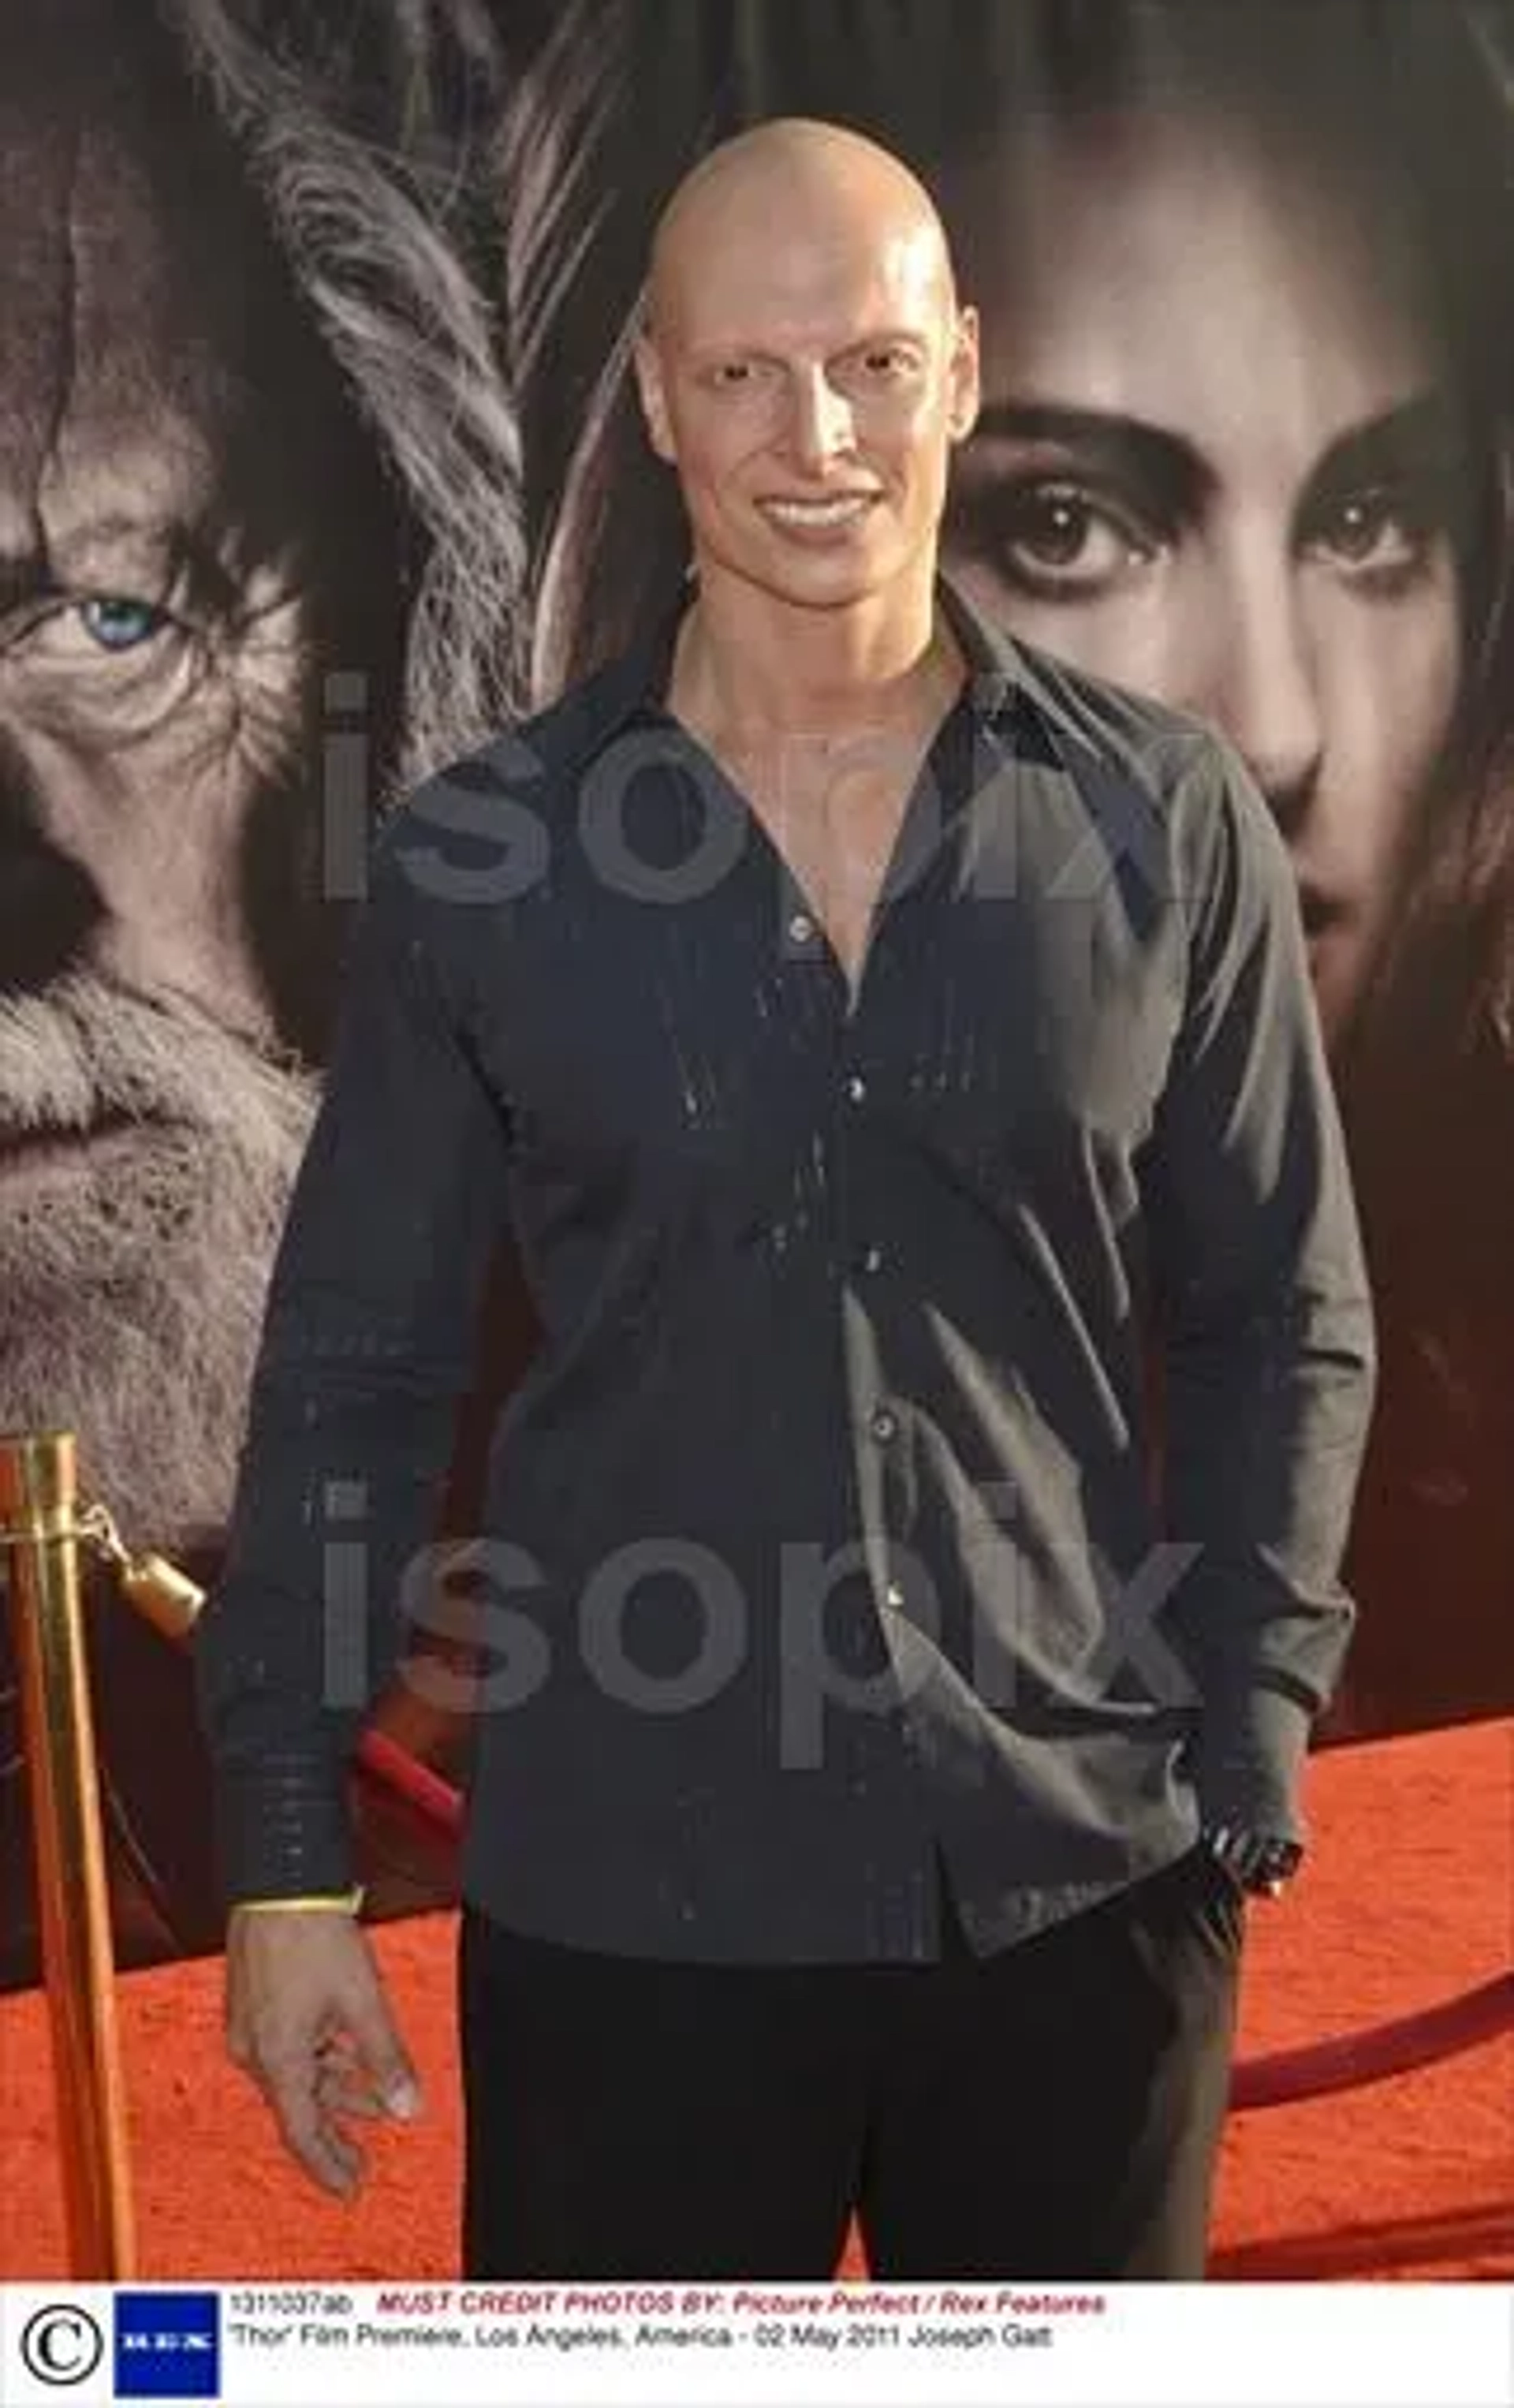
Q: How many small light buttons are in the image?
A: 5